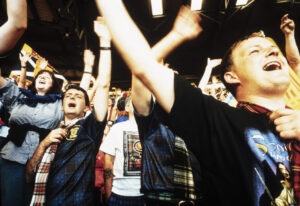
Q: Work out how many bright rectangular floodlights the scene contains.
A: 3